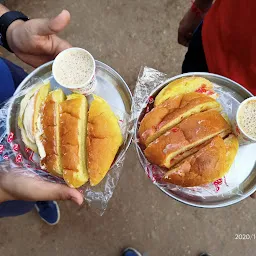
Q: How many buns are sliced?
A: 2